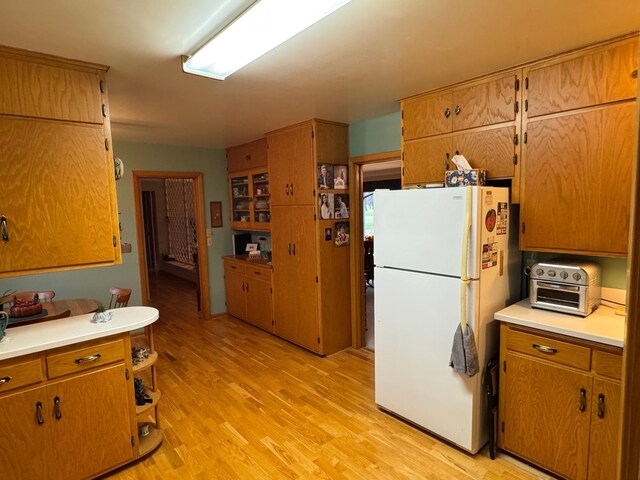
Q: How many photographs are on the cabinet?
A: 6